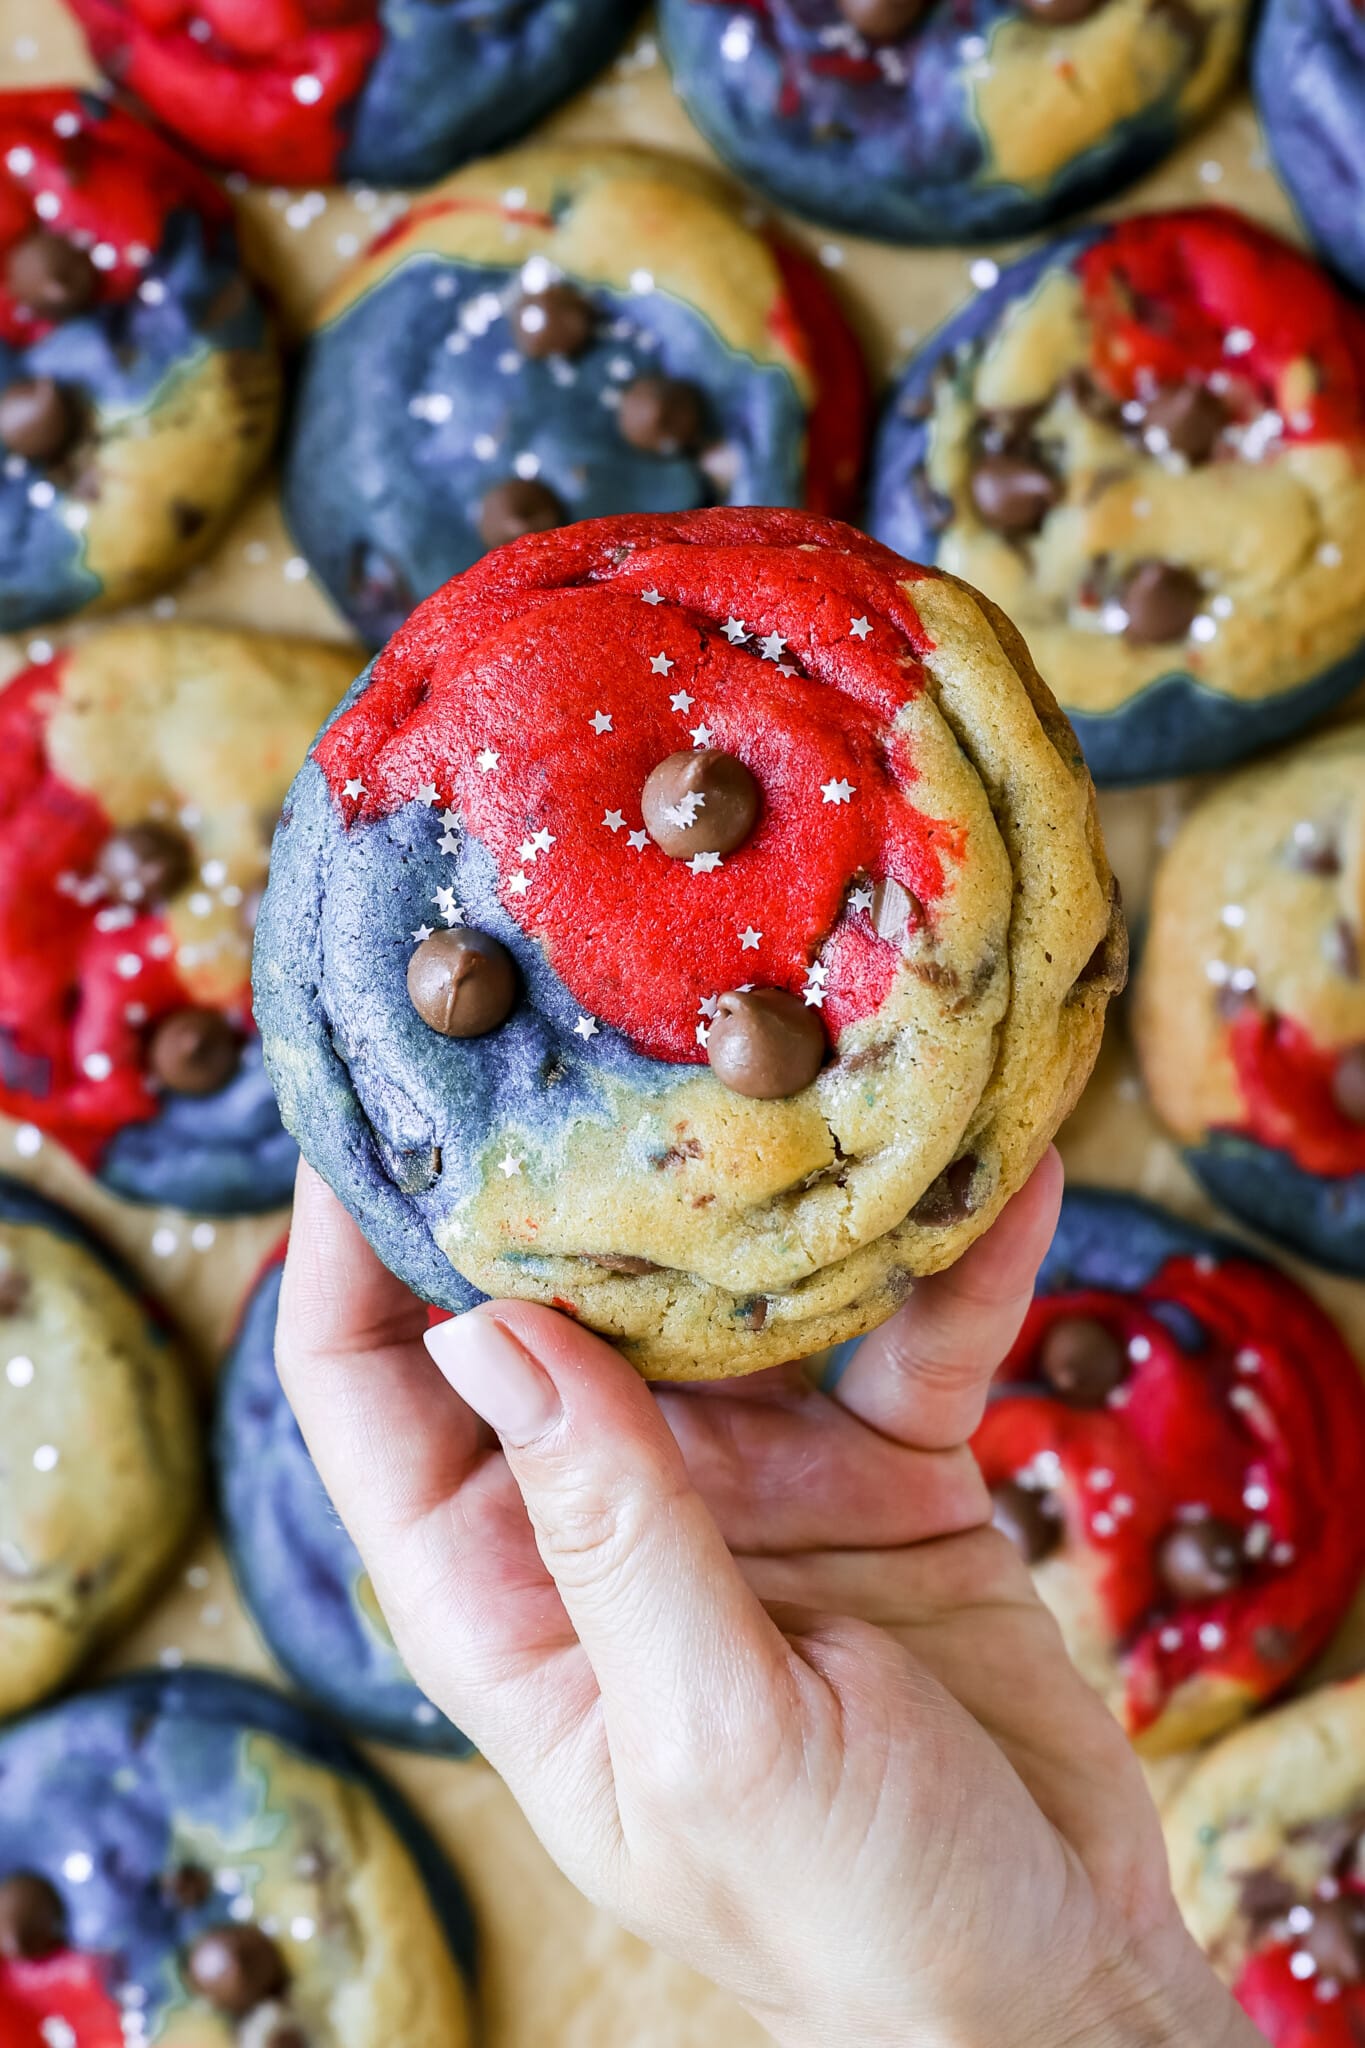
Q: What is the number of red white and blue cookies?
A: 14